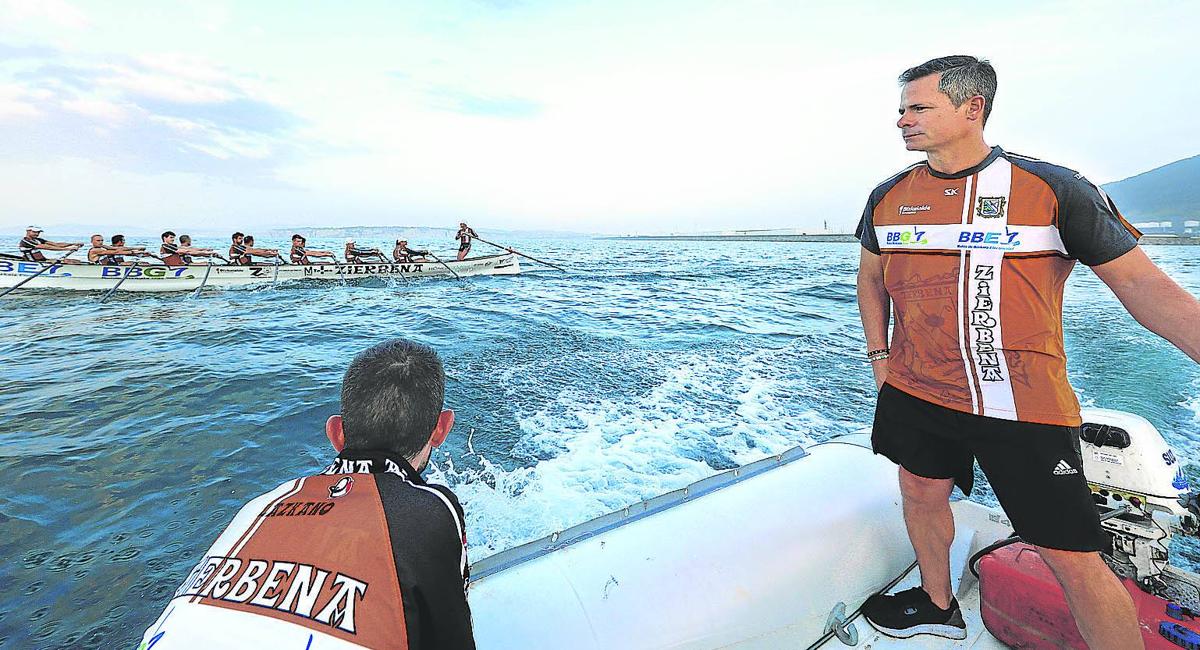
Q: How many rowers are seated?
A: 11